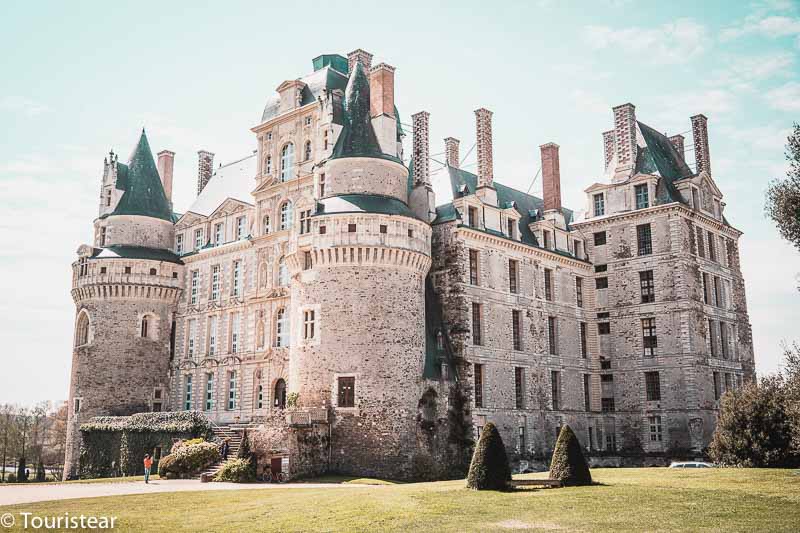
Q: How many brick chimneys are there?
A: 12